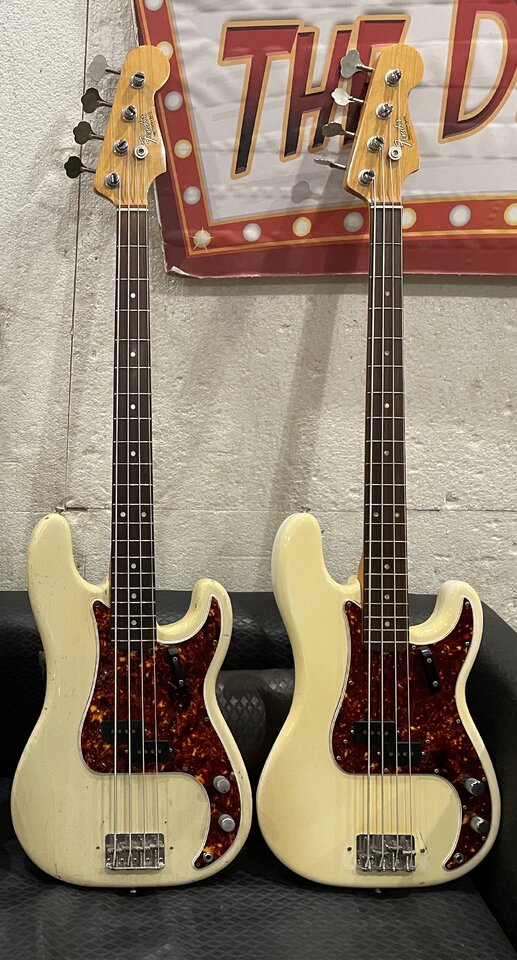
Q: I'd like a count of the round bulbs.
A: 12